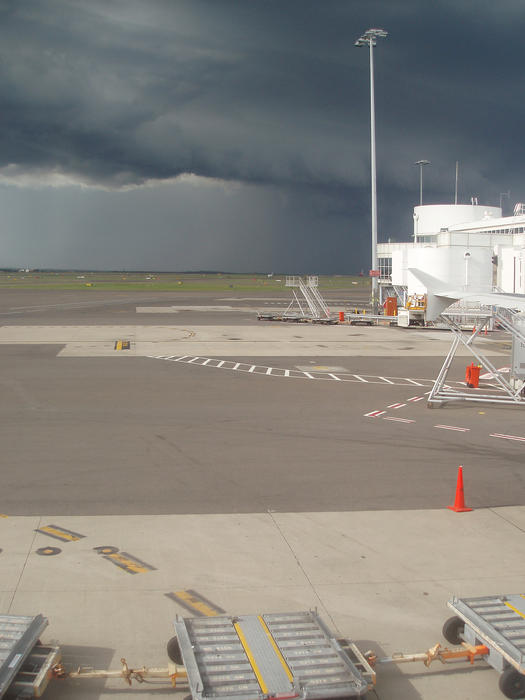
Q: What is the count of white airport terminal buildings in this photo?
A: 1